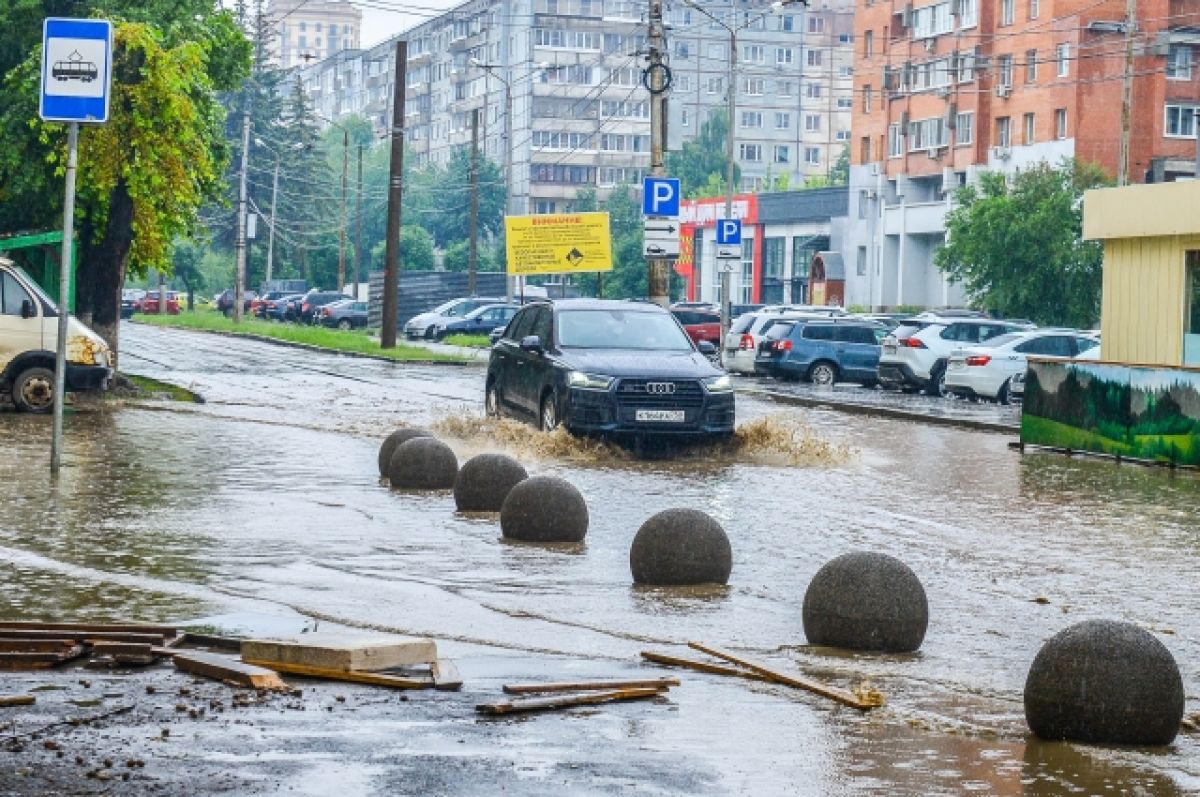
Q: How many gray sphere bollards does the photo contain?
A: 7